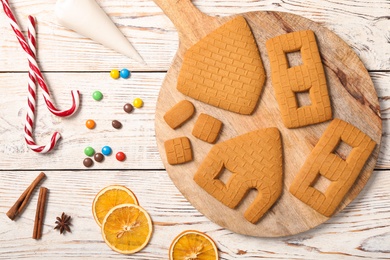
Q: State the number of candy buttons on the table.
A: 12